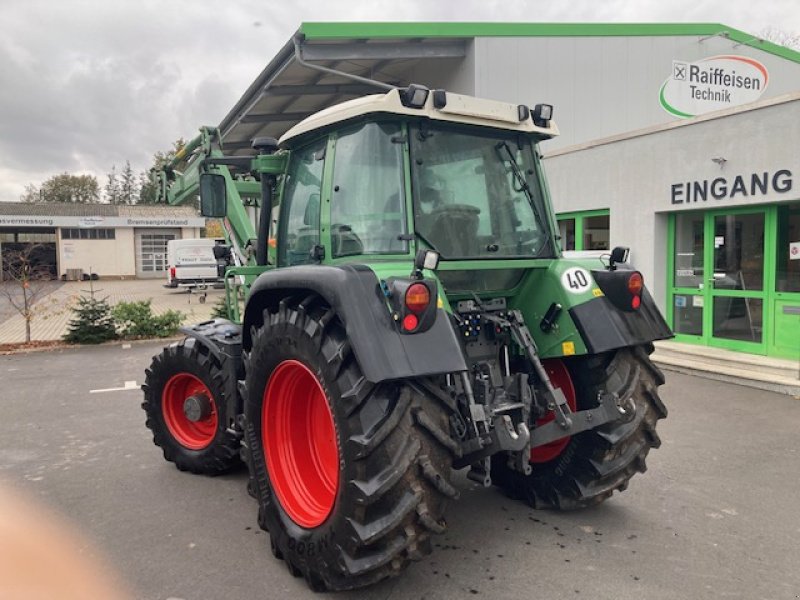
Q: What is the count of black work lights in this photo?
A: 4